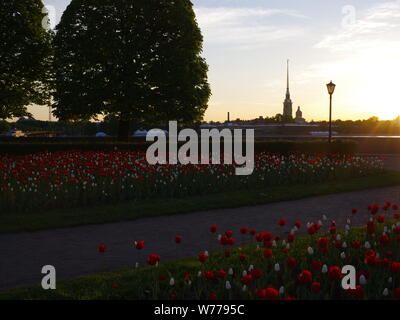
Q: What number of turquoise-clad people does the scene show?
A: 0